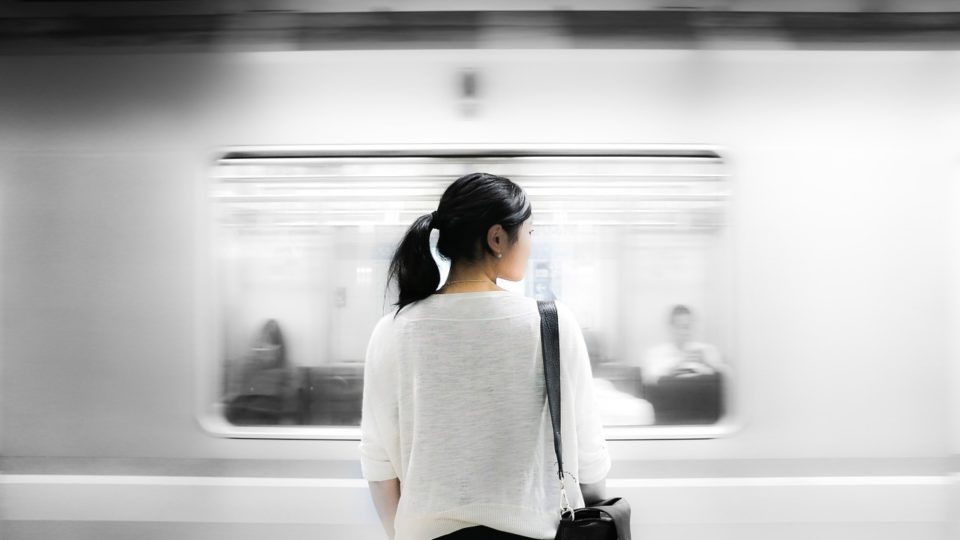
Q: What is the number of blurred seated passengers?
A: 2